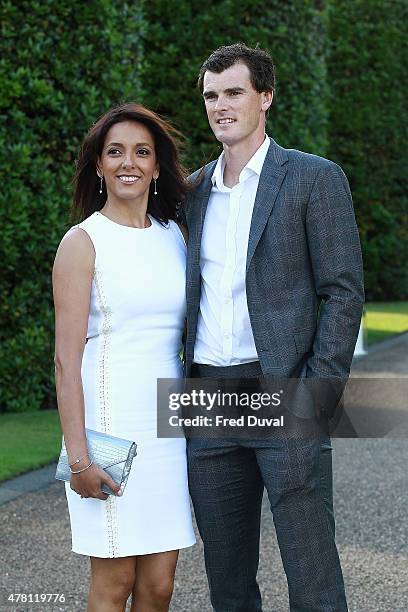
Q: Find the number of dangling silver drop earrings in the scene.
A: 2